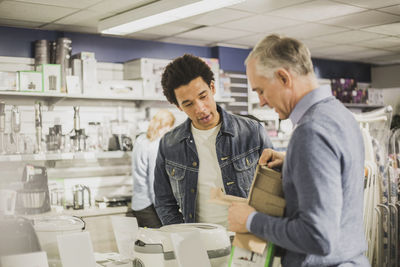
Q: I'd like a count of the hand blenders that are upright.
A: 4